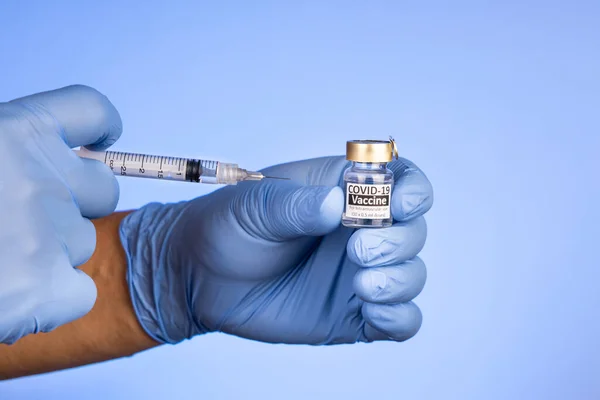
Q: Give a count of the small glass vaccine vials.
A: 1